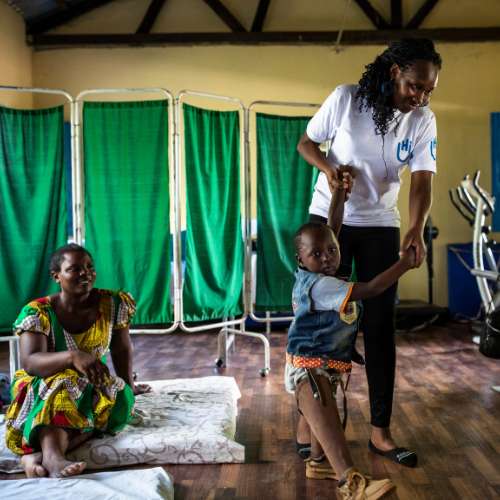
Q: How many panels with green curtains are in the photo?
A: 4